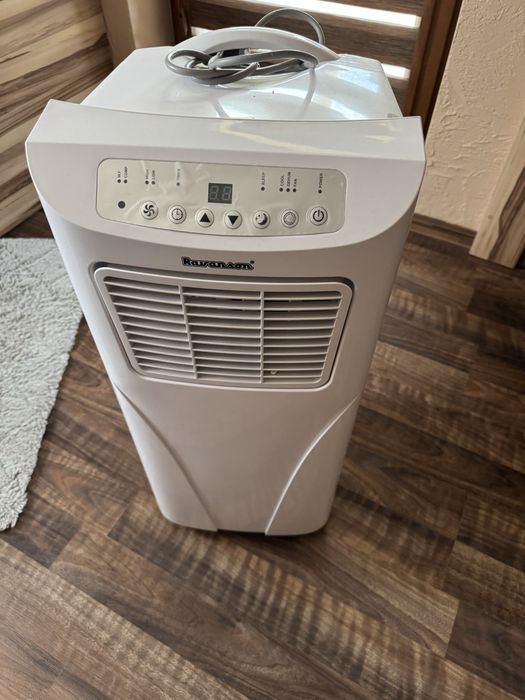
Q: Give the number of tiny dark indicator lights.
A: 10